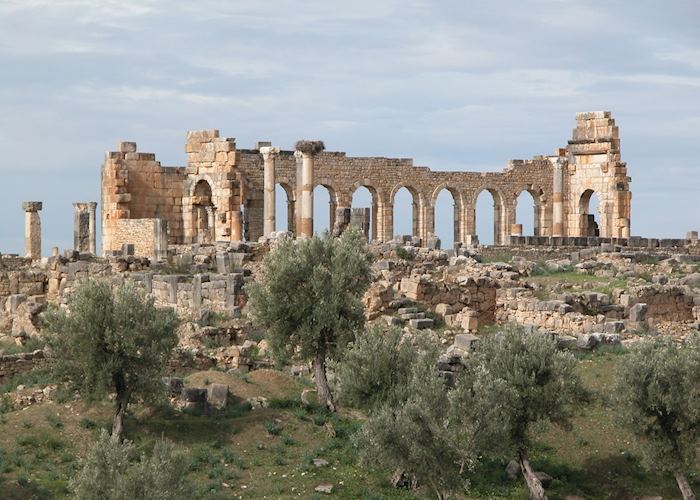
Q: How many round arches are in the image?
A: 9